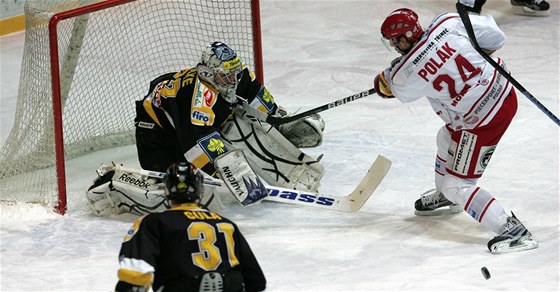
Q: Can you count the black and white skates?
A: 3